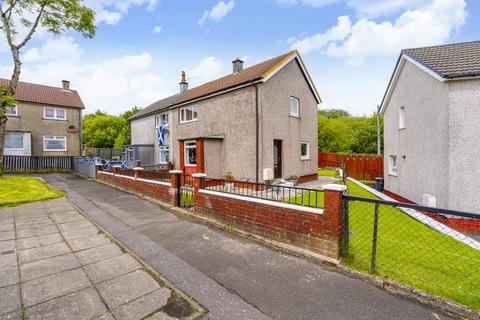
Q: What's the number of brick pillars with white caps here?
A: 6